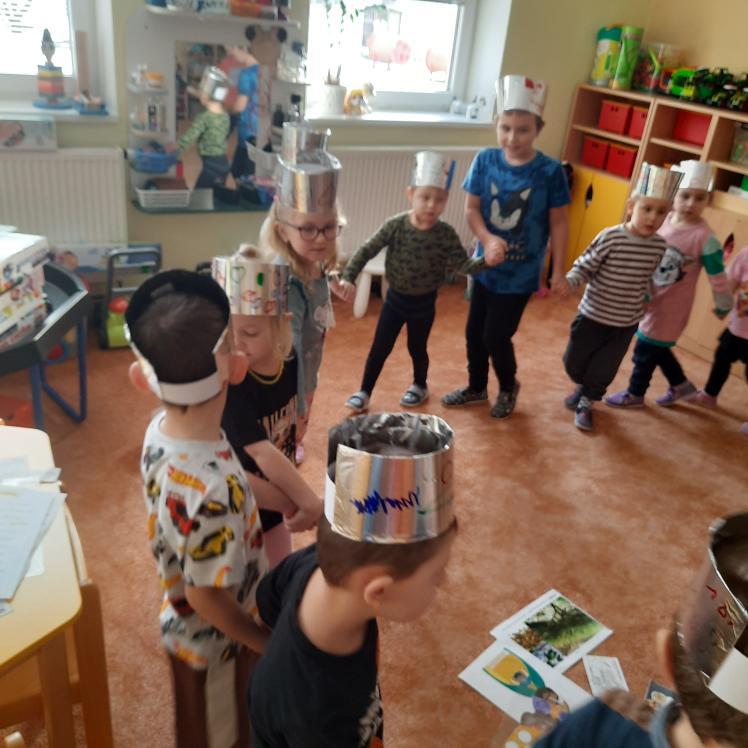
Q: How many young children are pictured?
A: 10